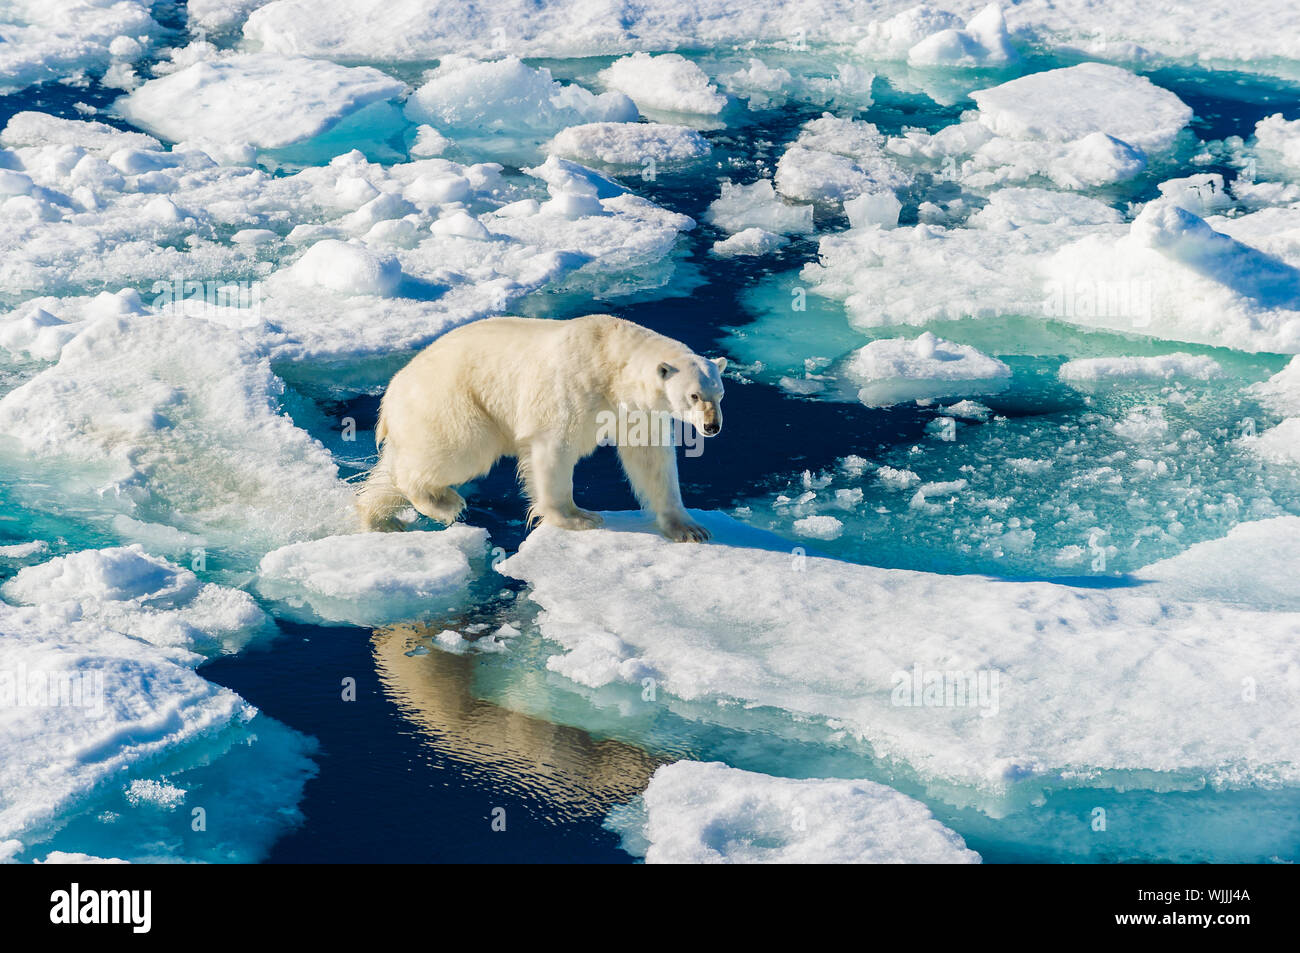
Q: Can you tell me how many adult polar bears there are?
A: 1